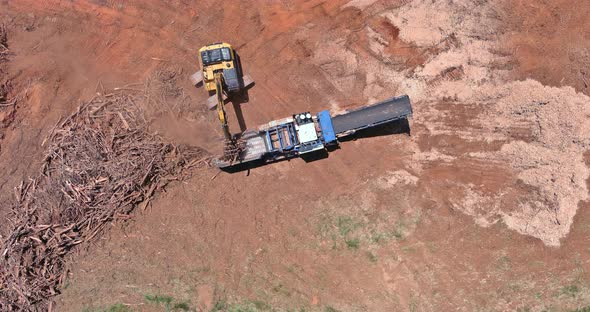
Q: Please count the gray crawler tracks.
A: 2